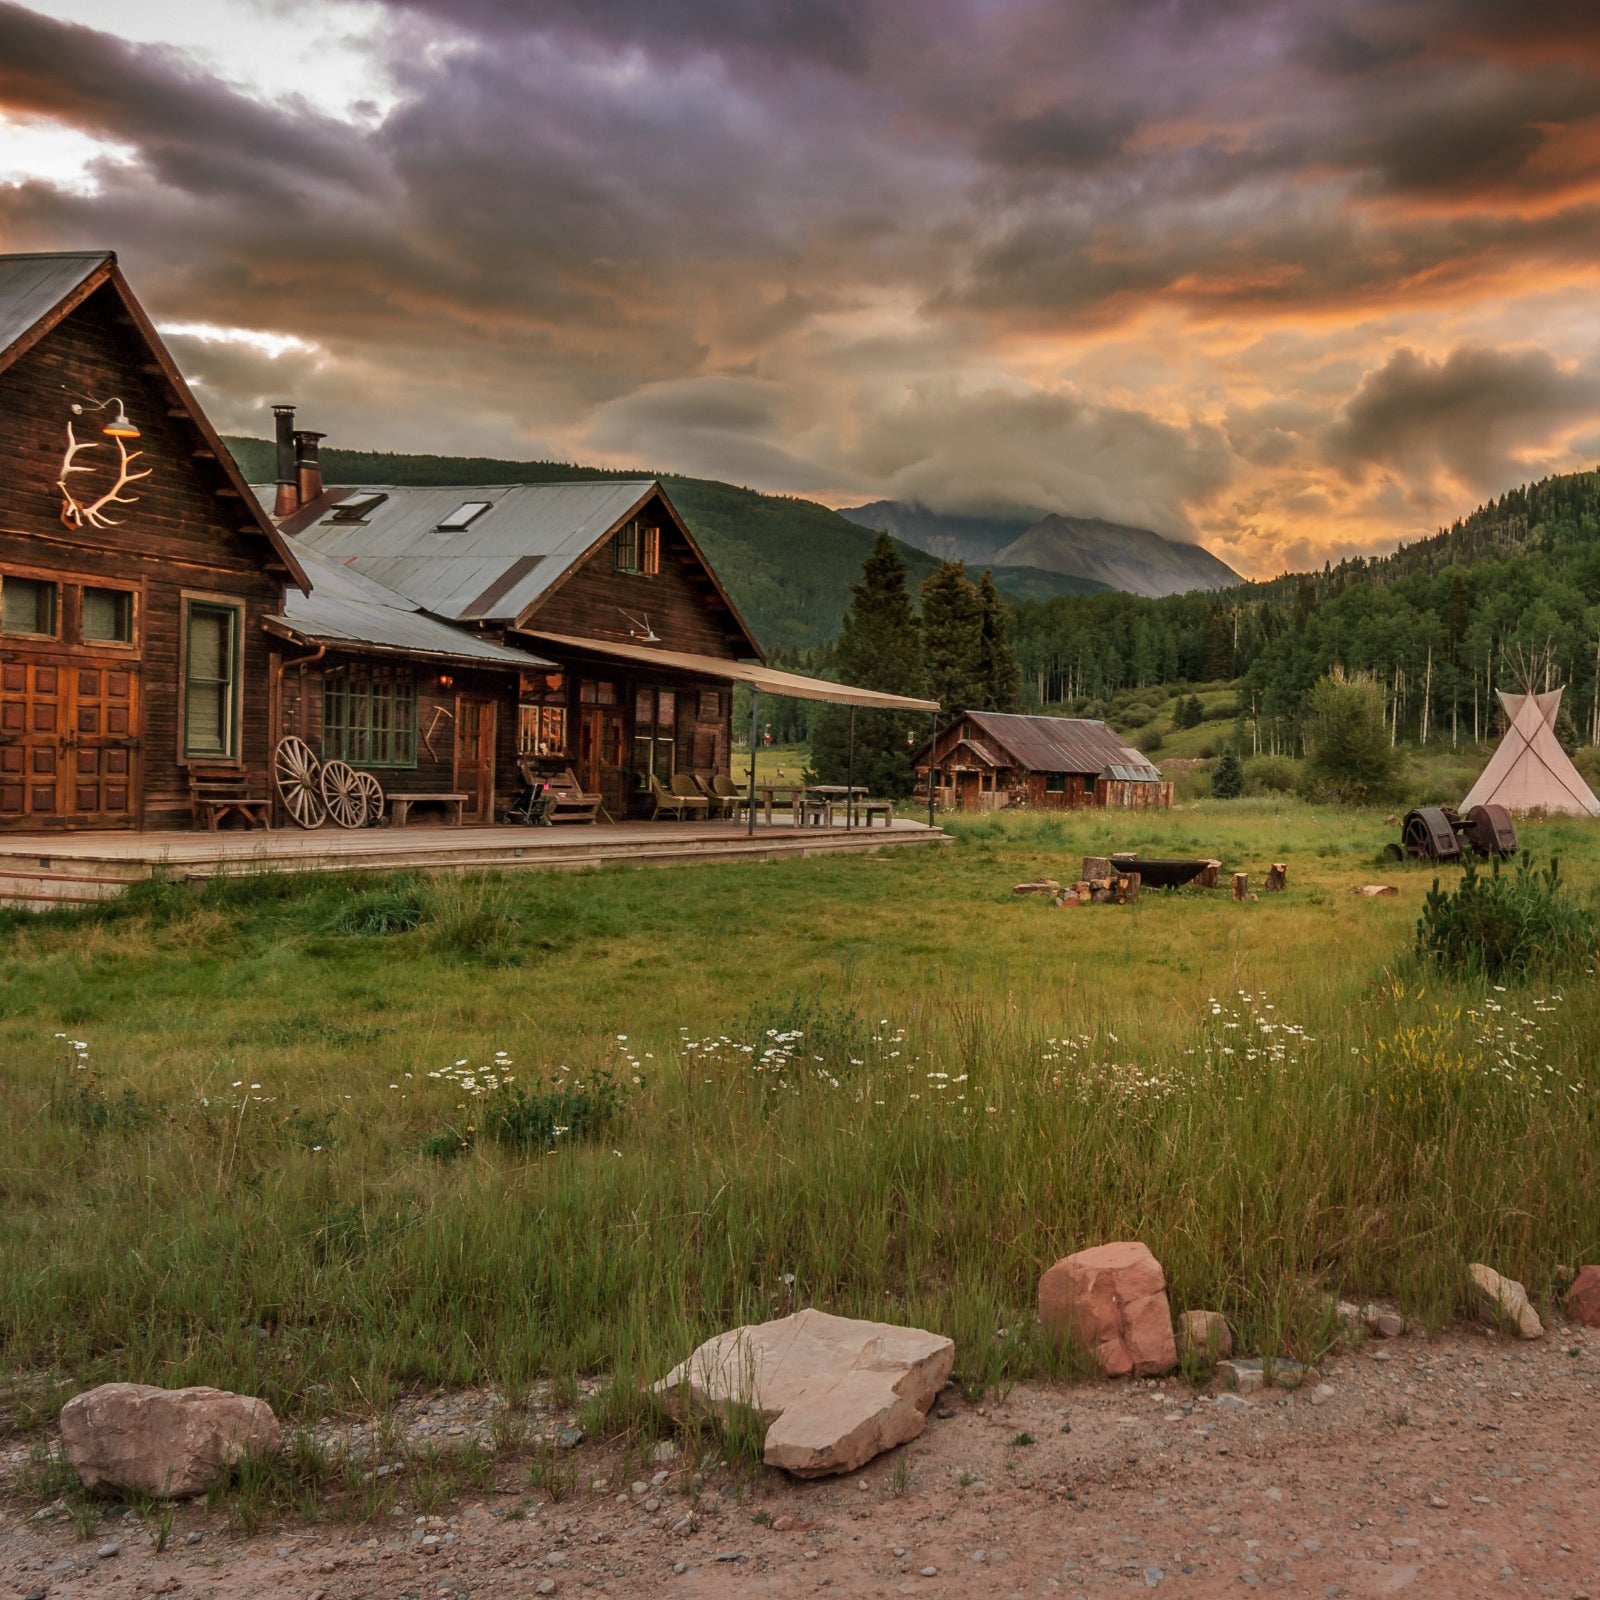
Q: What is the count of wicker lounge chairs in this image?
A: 4